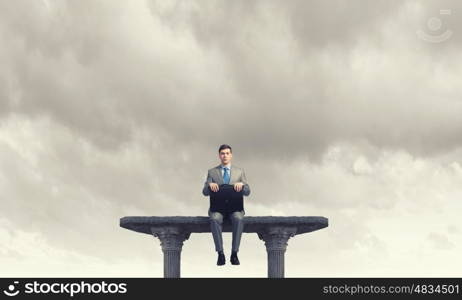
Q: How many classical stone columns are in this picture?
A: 2